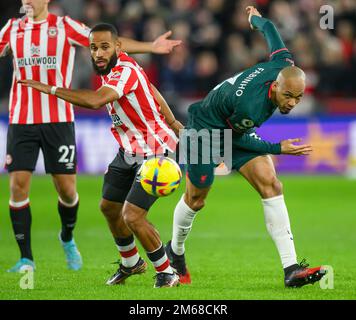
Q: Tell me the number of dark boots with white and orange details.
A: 2